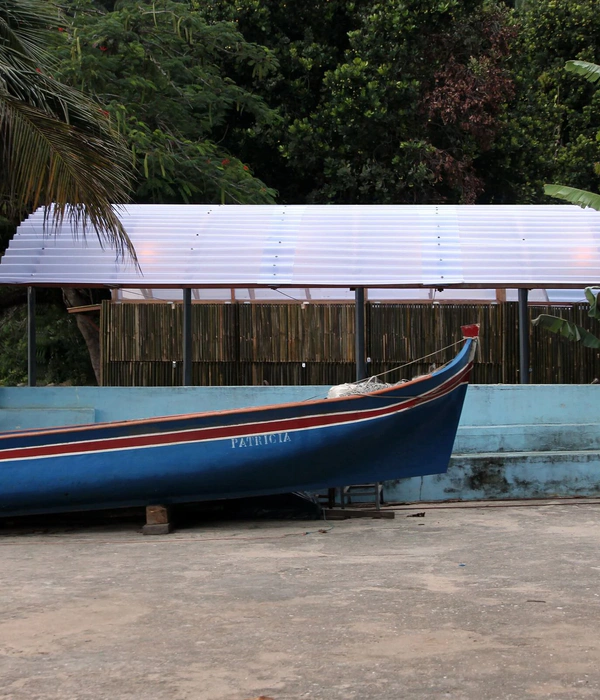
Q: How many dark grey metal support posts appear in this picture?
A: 4